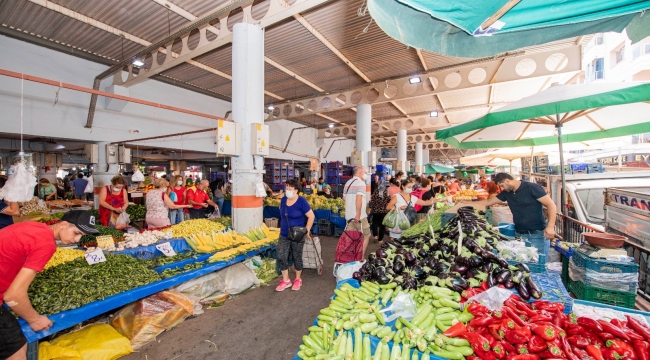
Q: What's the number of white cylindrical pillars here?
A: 4